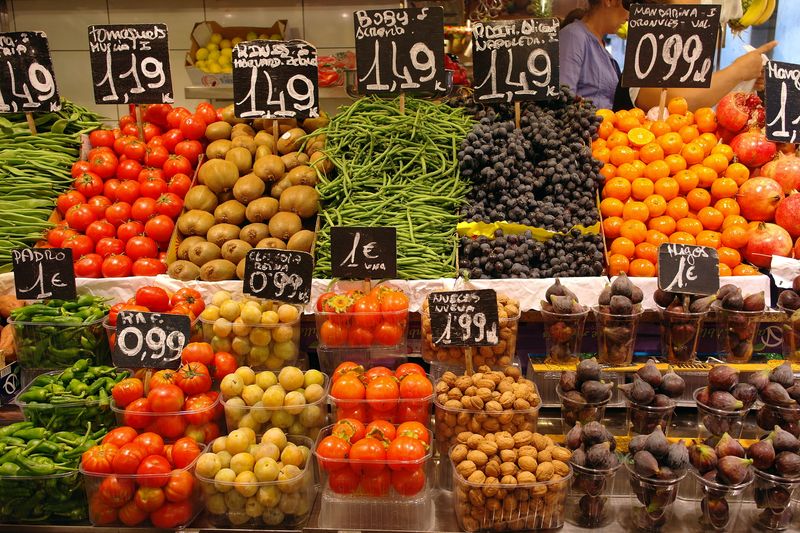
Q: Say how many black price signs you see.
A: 13